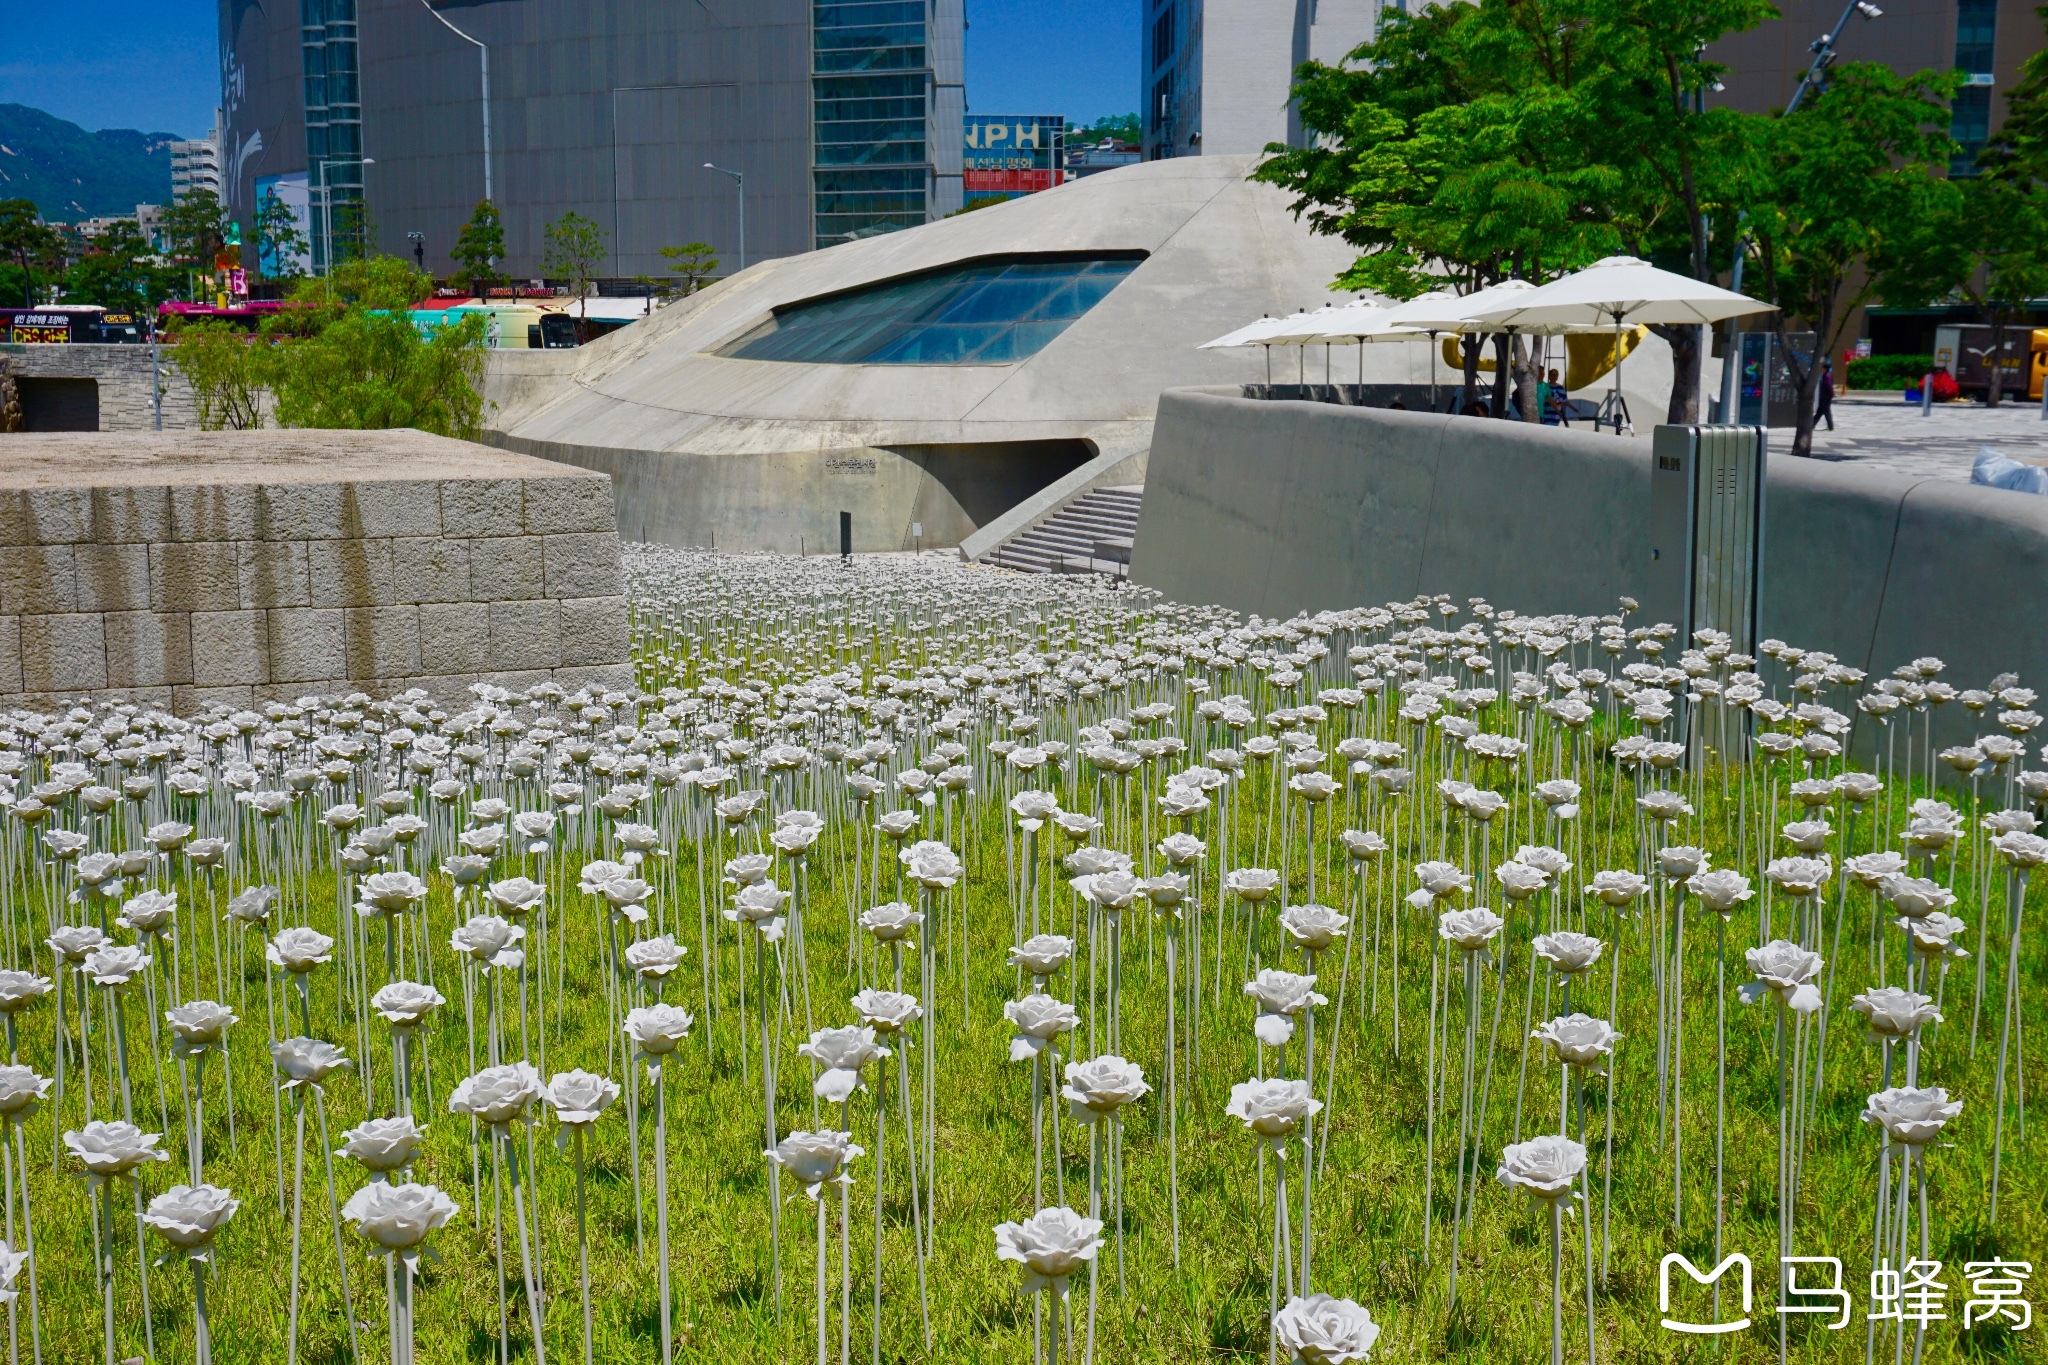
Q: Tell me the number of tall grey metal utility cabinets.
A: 1